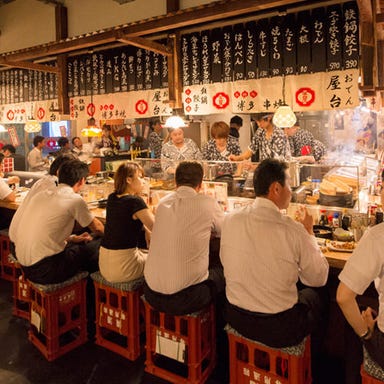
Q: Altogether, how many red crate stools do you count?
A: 7